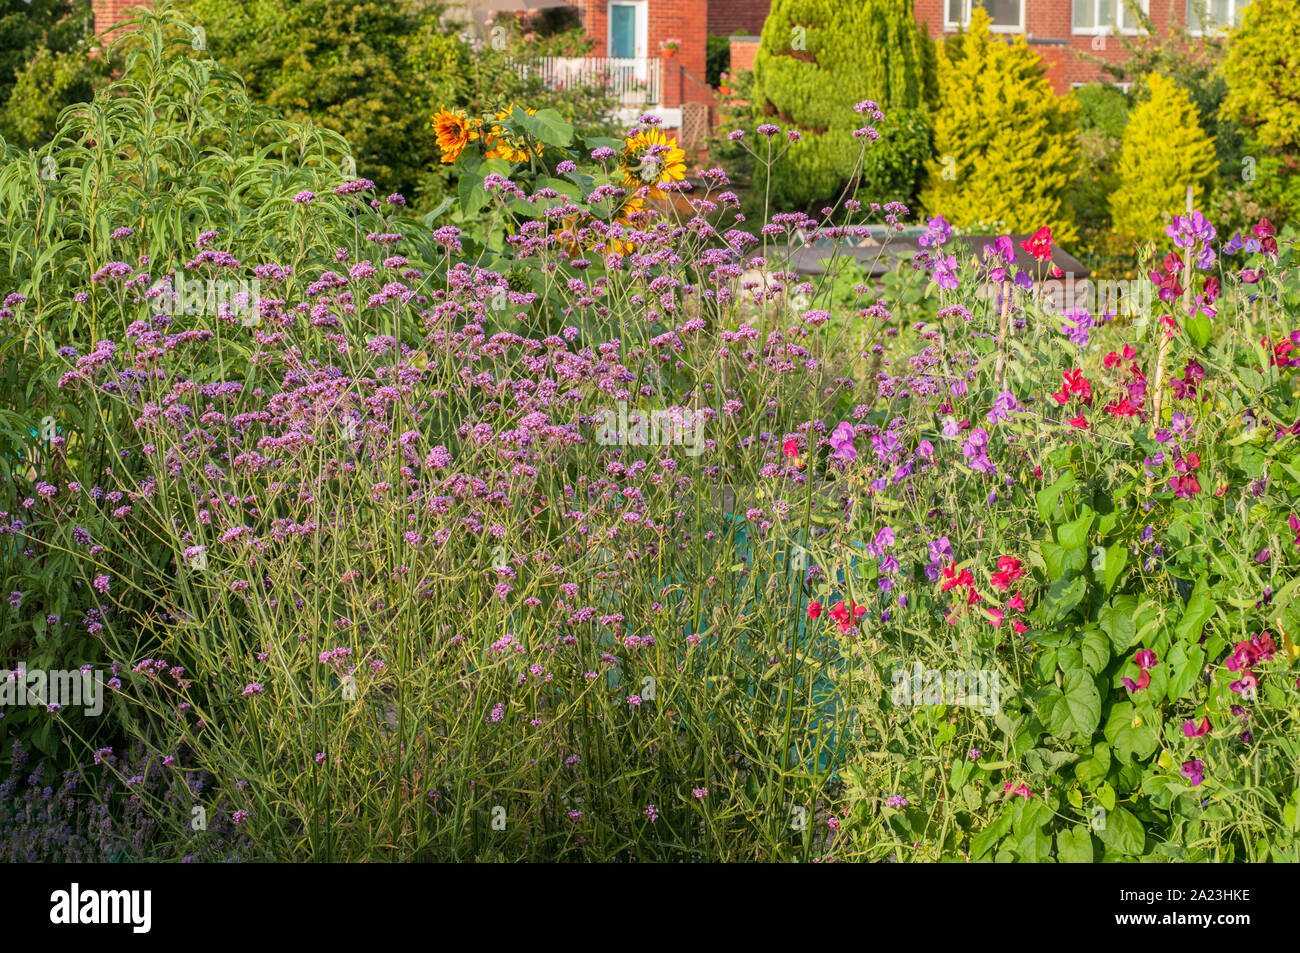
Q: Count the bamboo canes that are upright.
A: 3